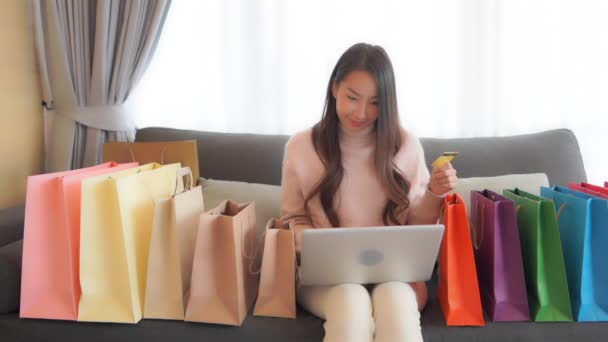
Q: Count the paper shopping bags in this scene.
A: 11